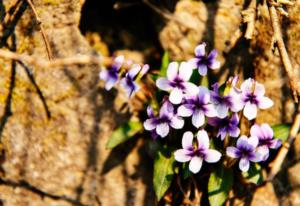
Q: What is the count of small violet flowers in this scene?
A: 12